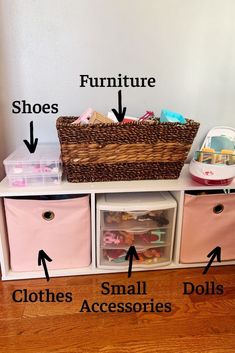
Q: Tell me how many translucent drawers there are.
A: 3